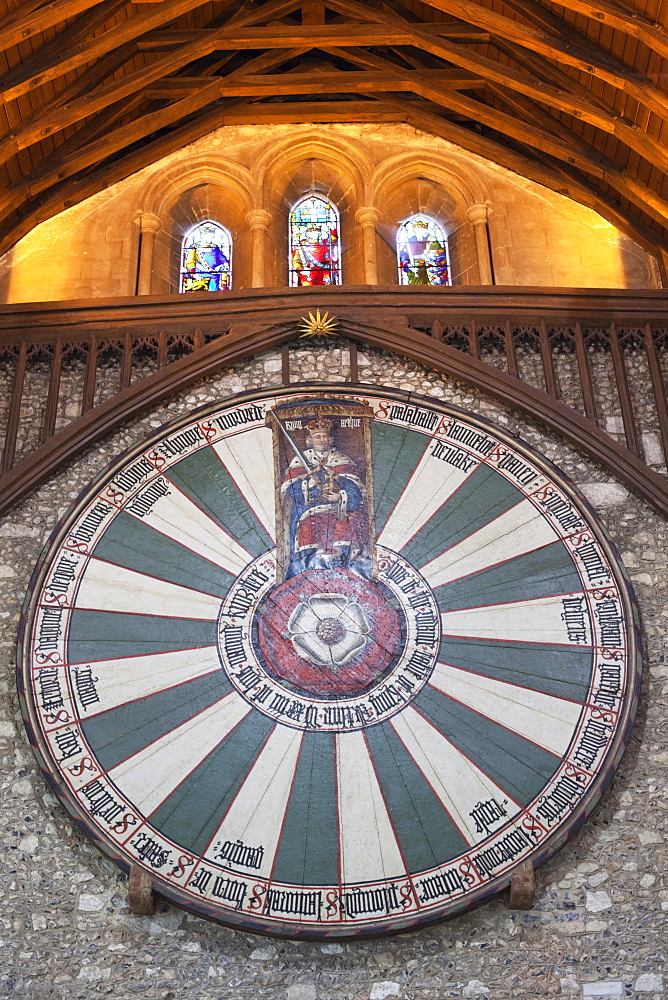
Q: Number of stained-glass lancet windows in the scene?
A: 3